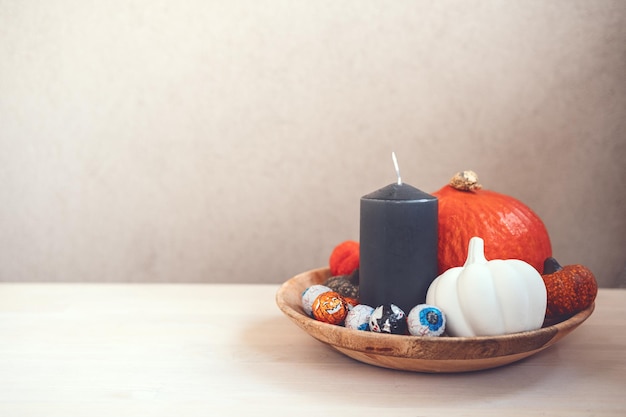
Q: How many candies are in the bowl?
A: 5